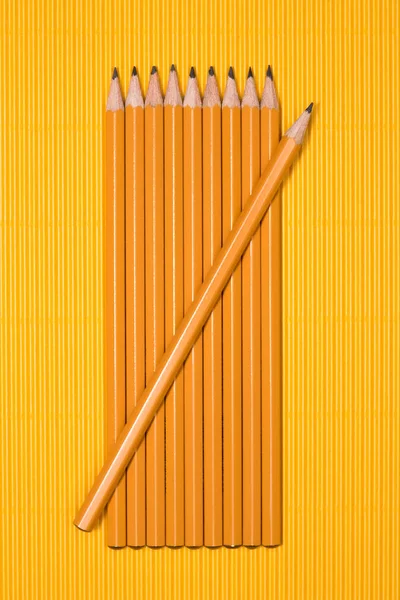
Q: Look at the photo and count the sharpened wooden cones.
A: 10